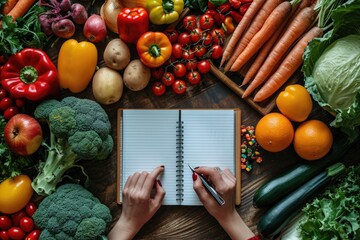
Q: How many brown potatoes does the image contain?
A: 3